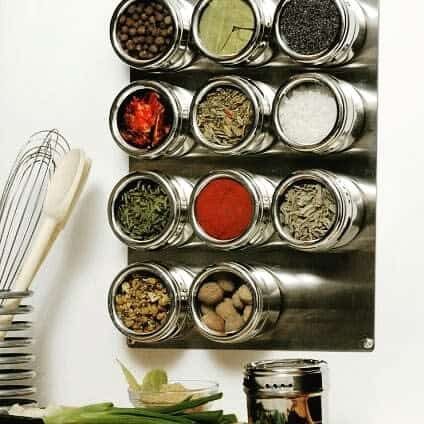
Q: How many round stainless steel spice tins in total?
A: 12